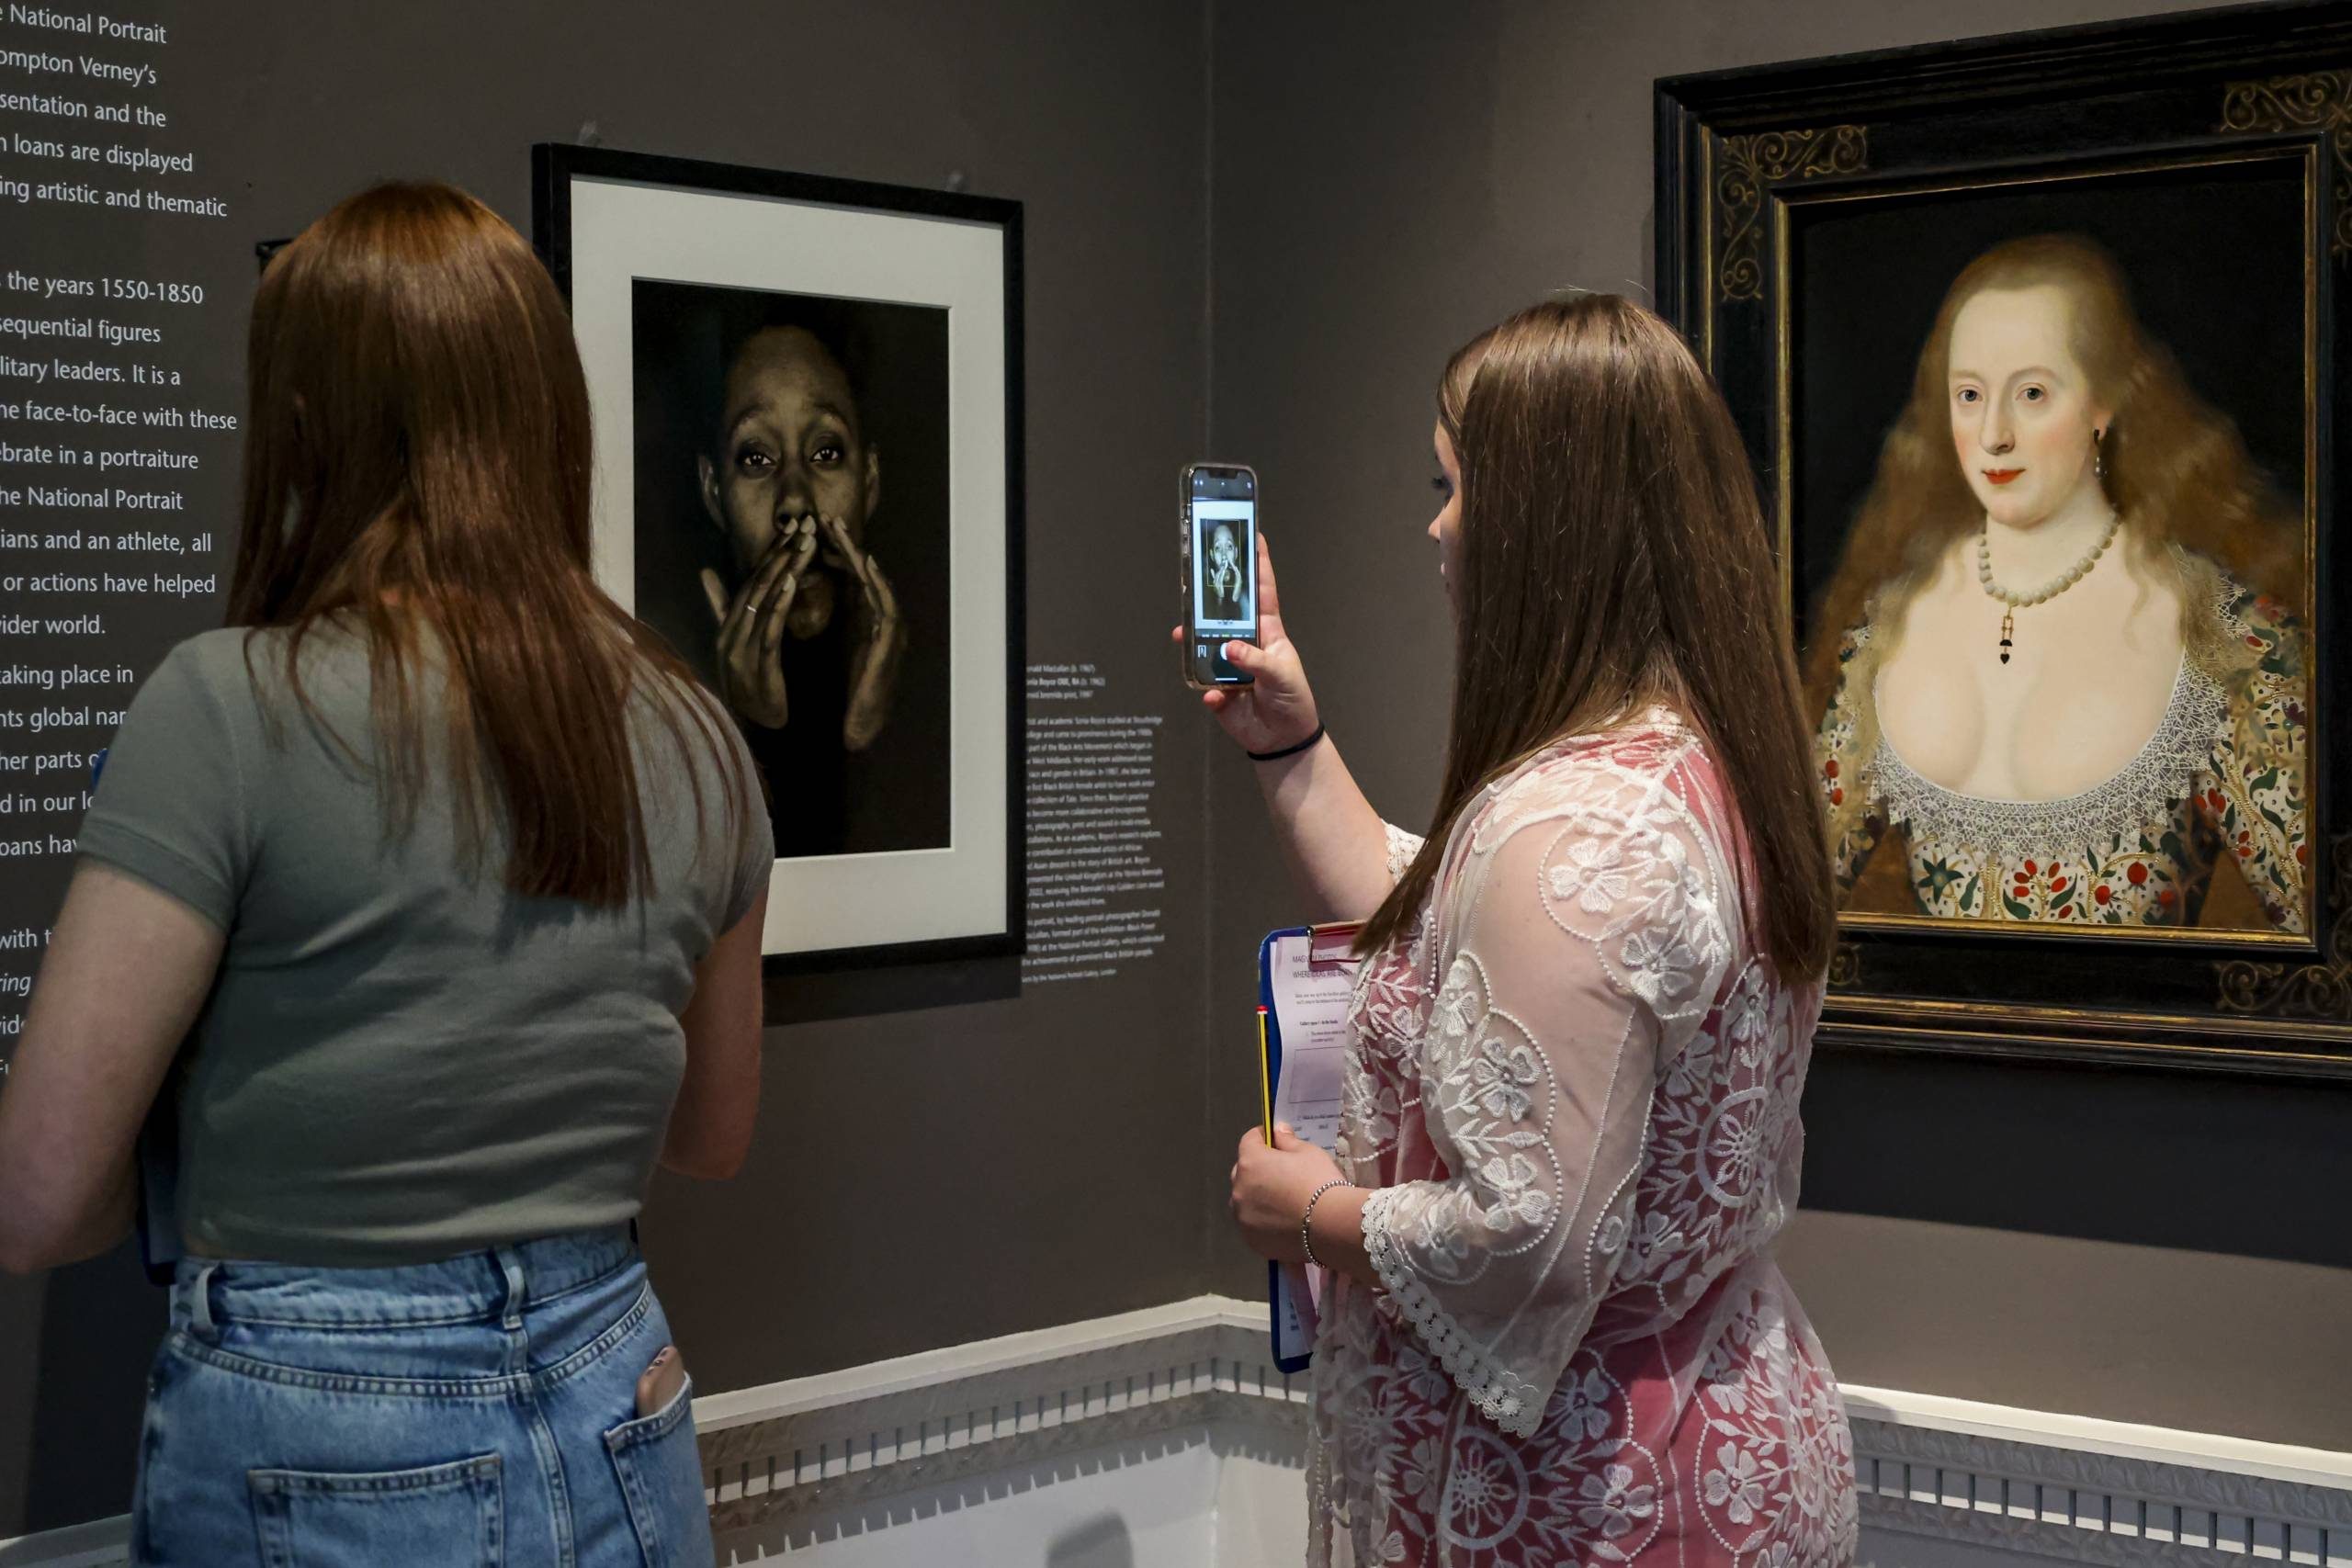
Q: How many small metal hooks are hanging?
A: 2